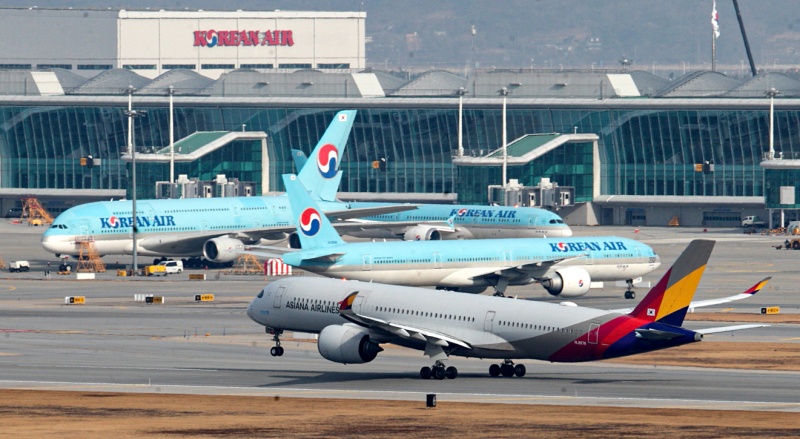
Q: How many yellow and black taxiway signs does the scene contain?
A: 4